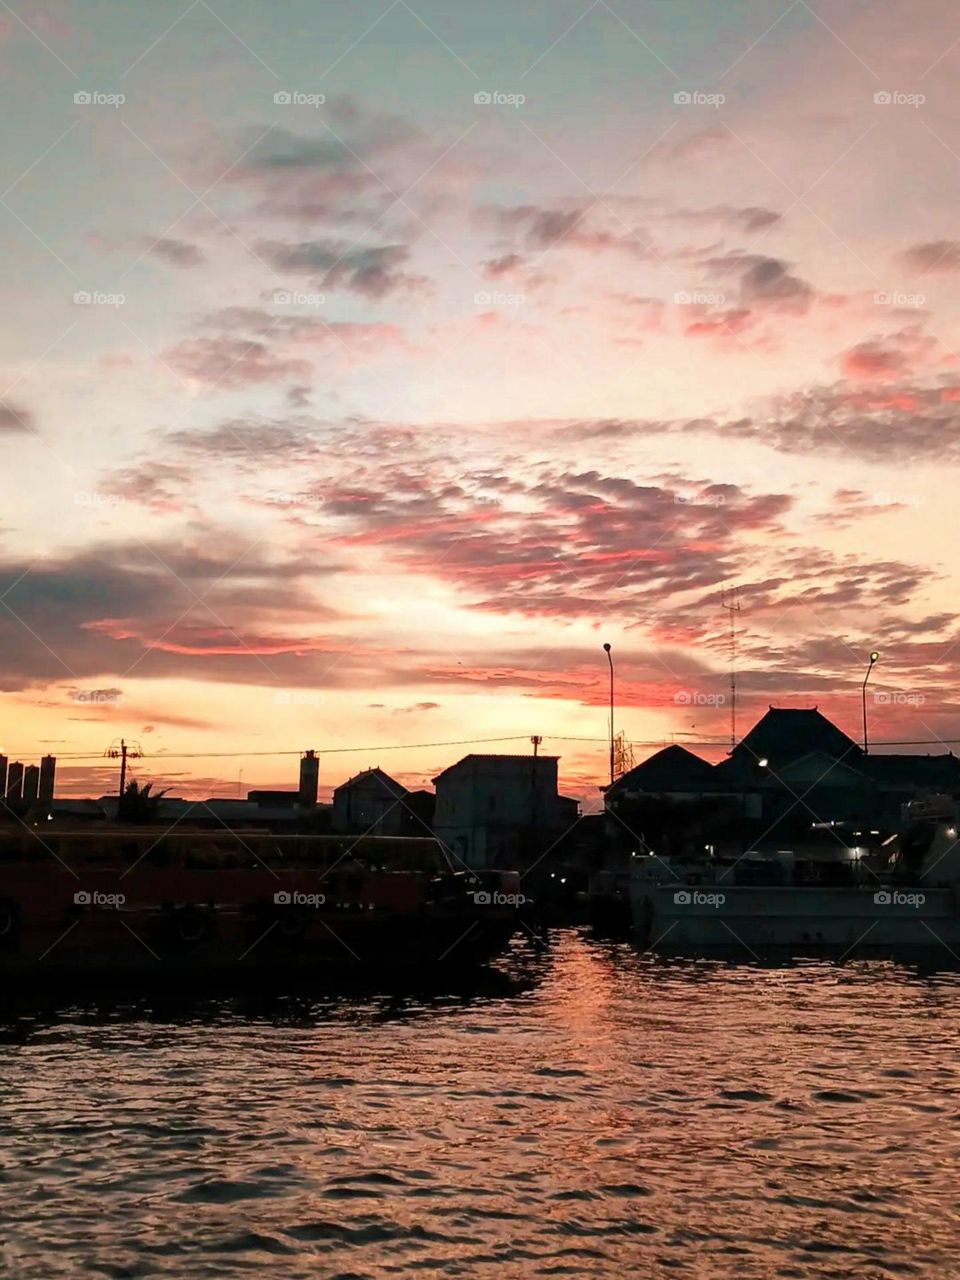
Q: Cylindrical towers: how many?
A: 5